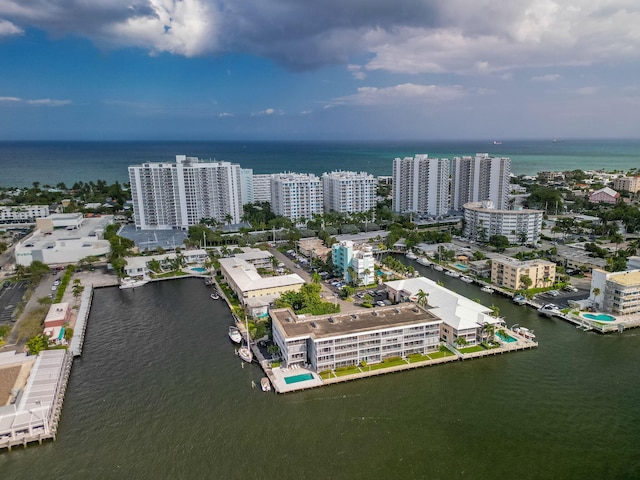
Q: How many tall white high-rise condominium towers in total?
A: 5